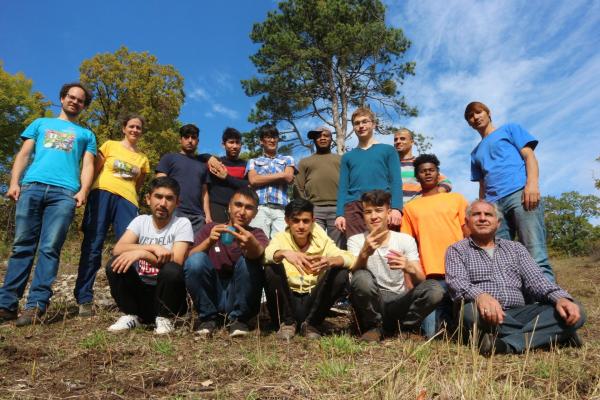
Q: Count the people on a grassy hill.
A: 15